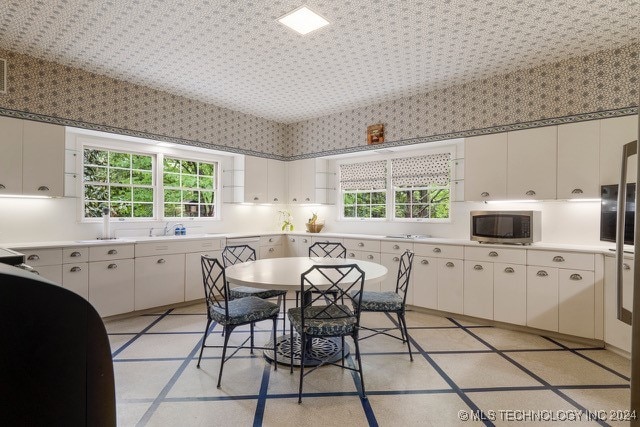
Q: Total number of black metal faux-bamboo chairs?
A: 5